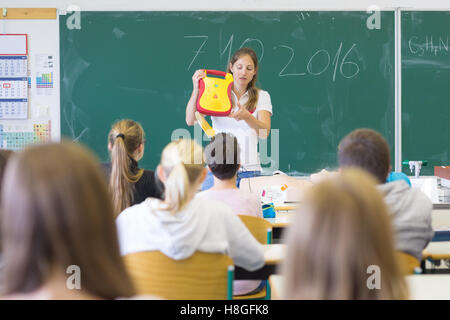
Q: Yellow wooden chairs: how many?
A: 3